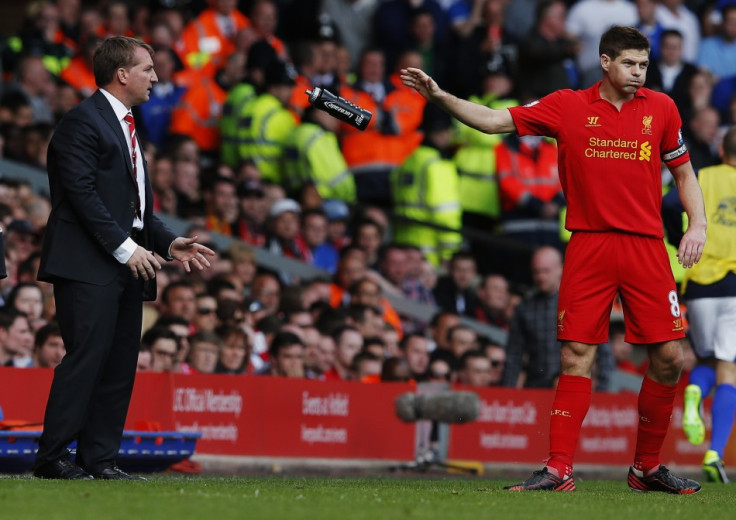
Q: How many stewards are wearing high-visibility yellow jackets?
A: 5